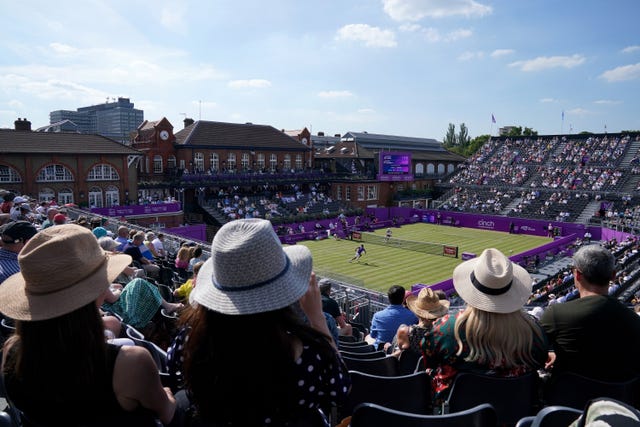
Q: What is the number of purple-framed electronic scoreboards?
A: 1